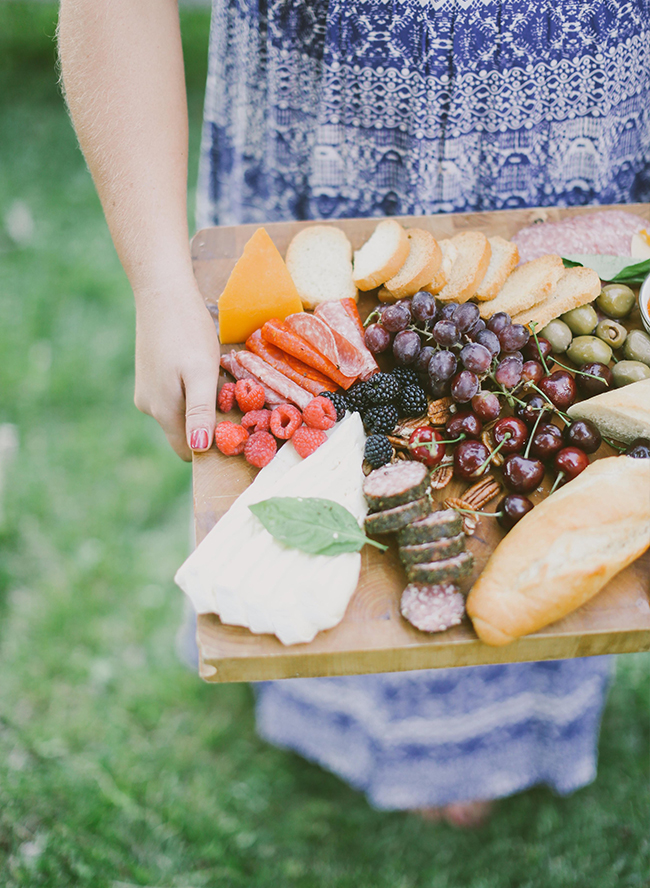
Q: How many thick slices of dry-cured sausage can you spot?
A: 6